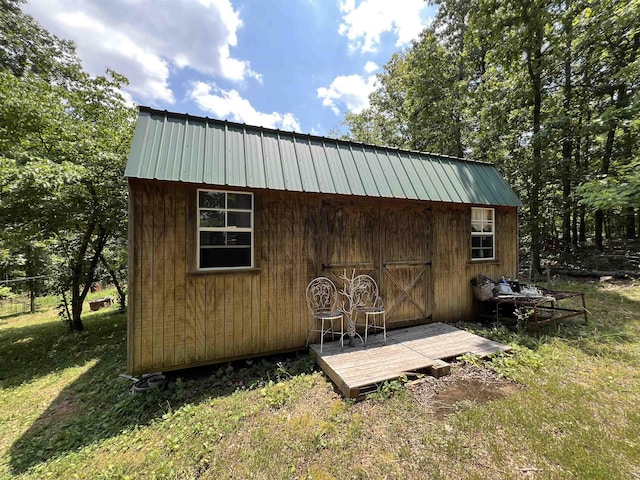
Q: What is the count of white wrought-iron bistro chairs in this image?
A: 2